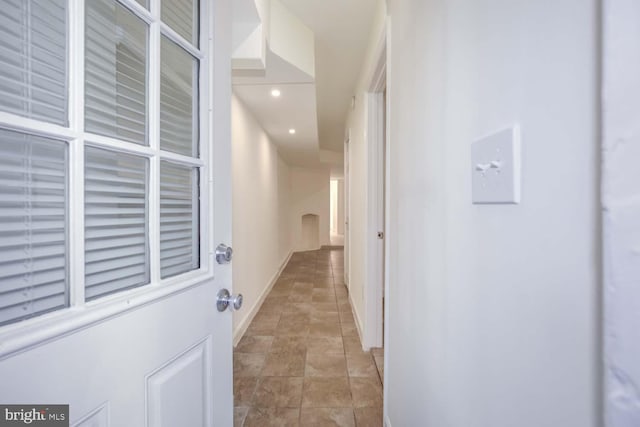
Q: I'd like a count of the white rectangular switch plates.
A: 1